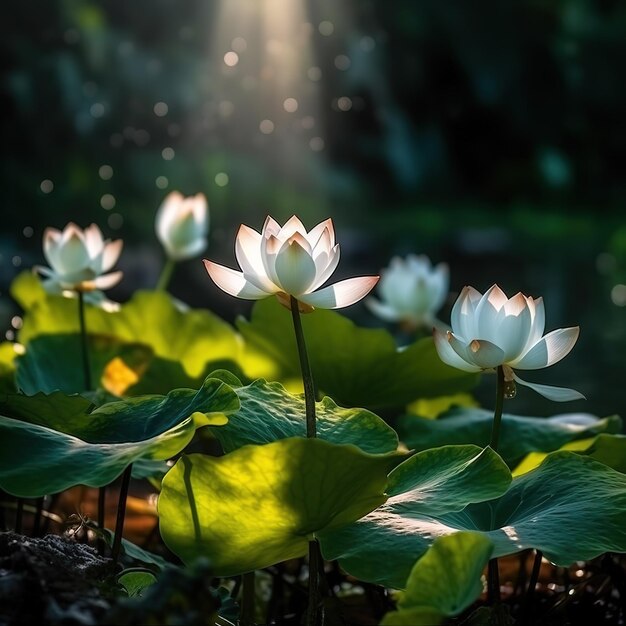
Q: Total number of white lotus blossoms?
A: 5